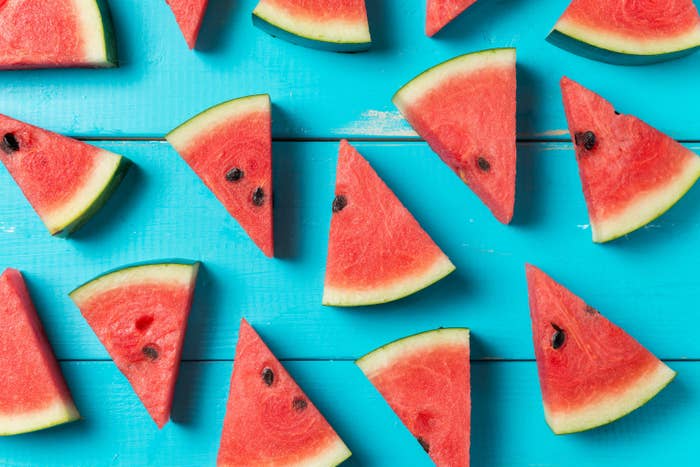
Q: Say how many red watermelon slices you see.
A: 15